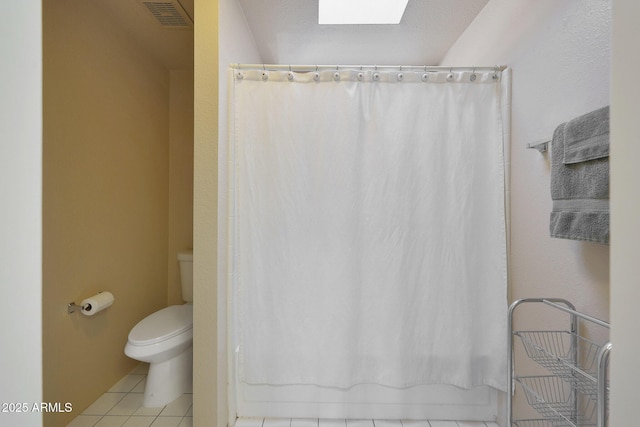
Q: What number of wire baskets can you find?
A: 3